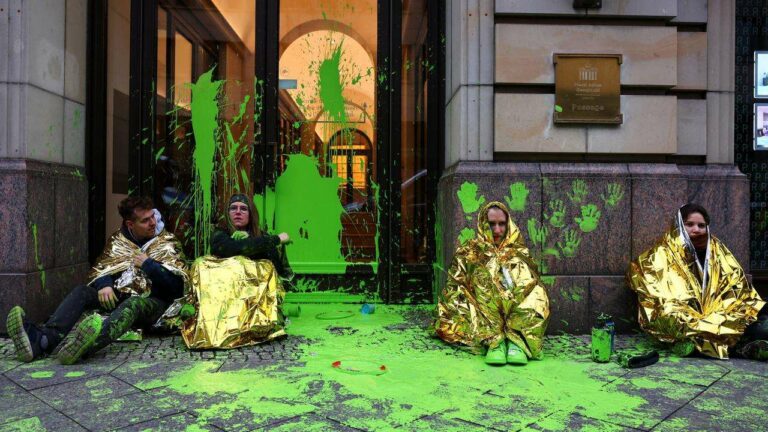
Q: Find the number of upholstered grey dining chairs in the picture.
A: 0